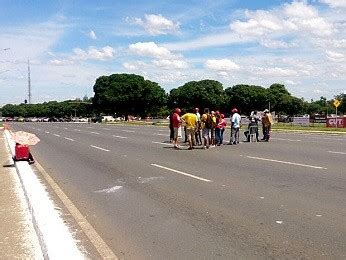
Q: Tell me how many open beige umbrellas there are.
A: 1